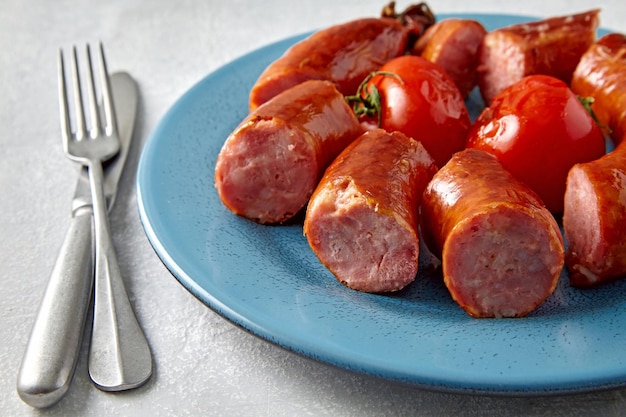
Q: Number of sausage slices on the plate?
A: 8